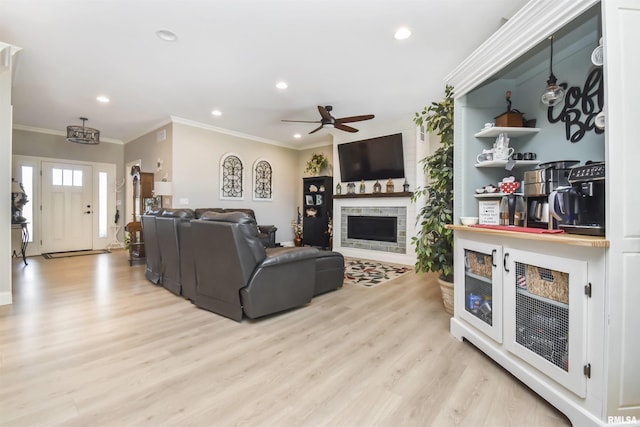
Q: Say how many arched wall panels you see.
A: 2